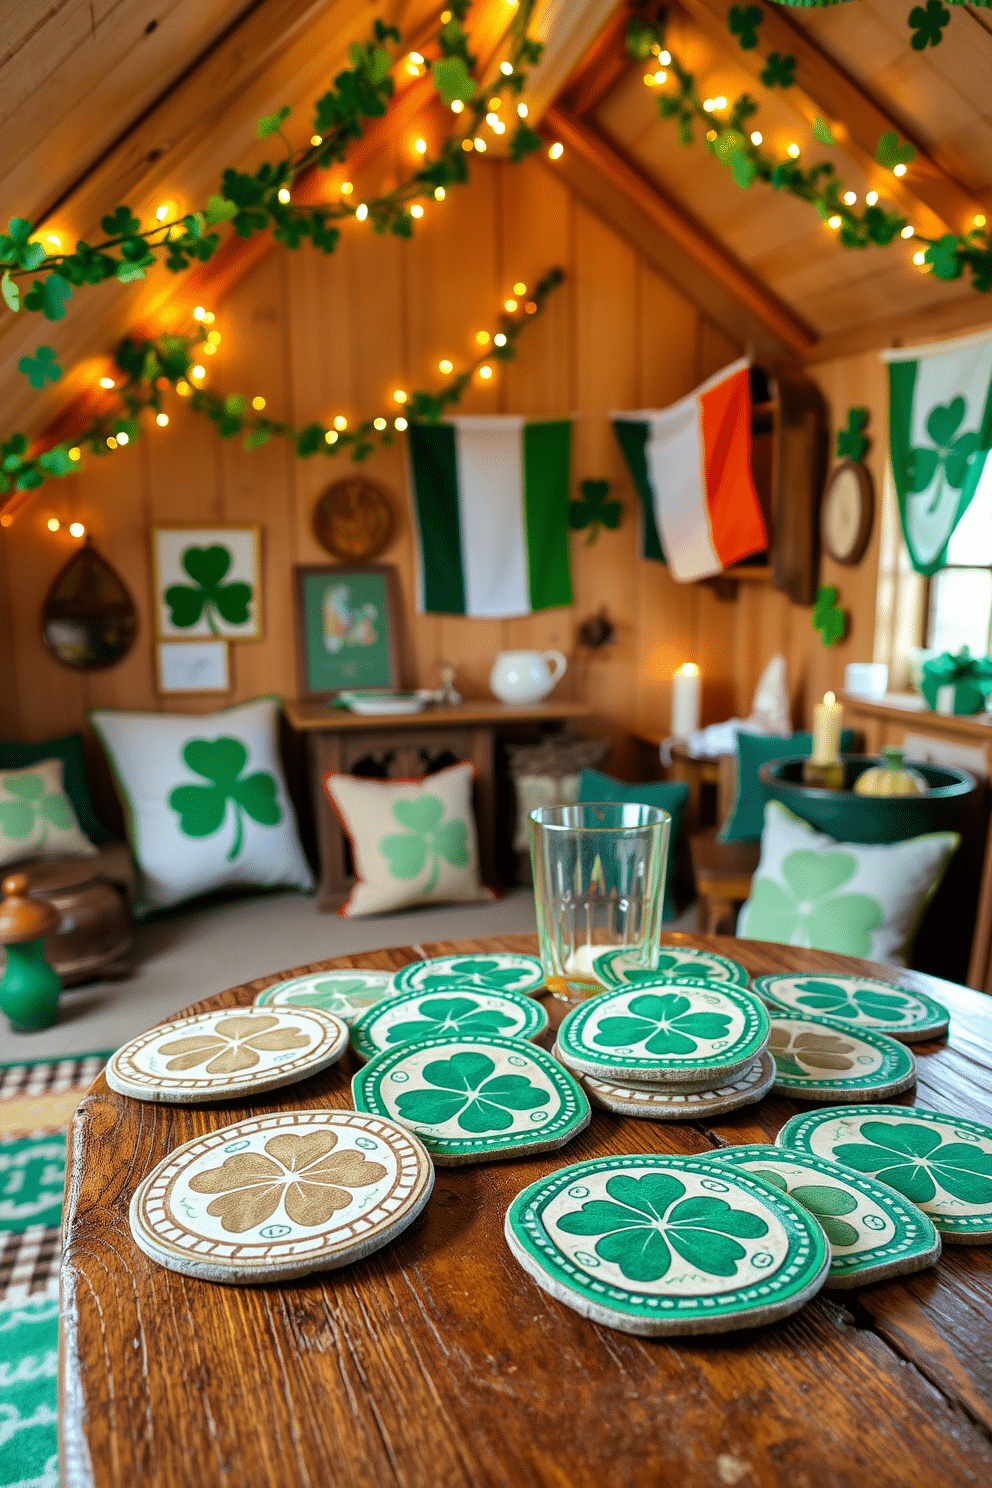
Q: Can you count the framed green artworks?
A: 2